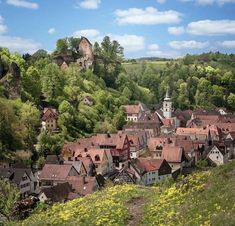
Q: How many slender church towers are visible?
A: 1